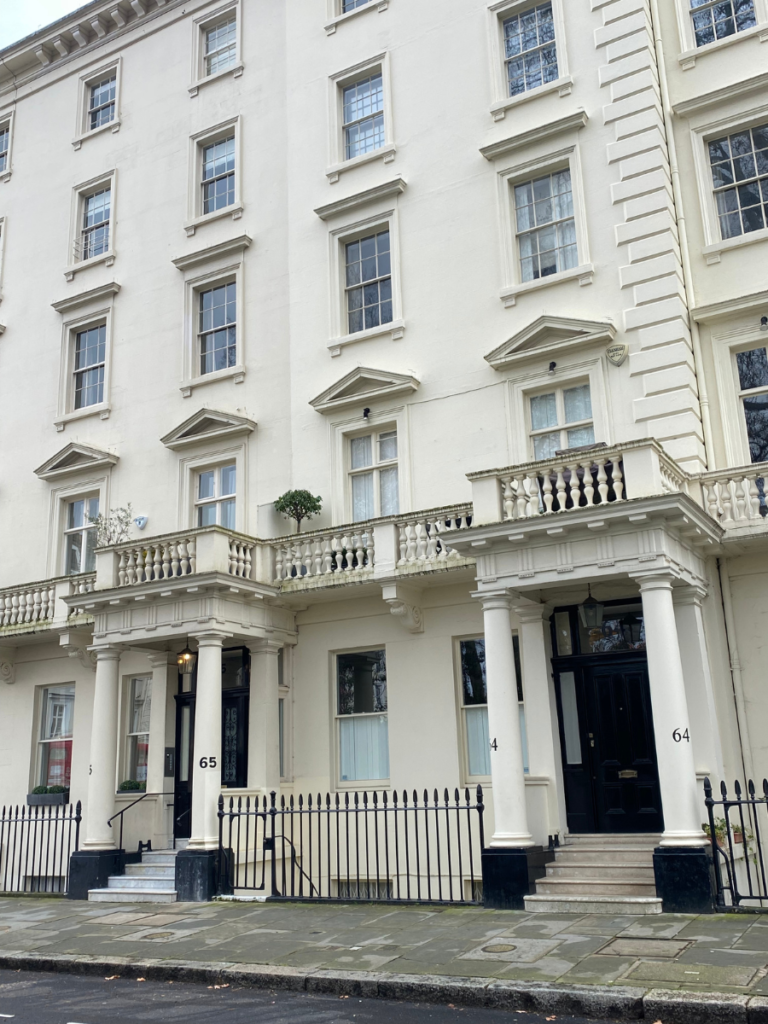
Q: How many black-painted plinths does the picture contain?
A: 4